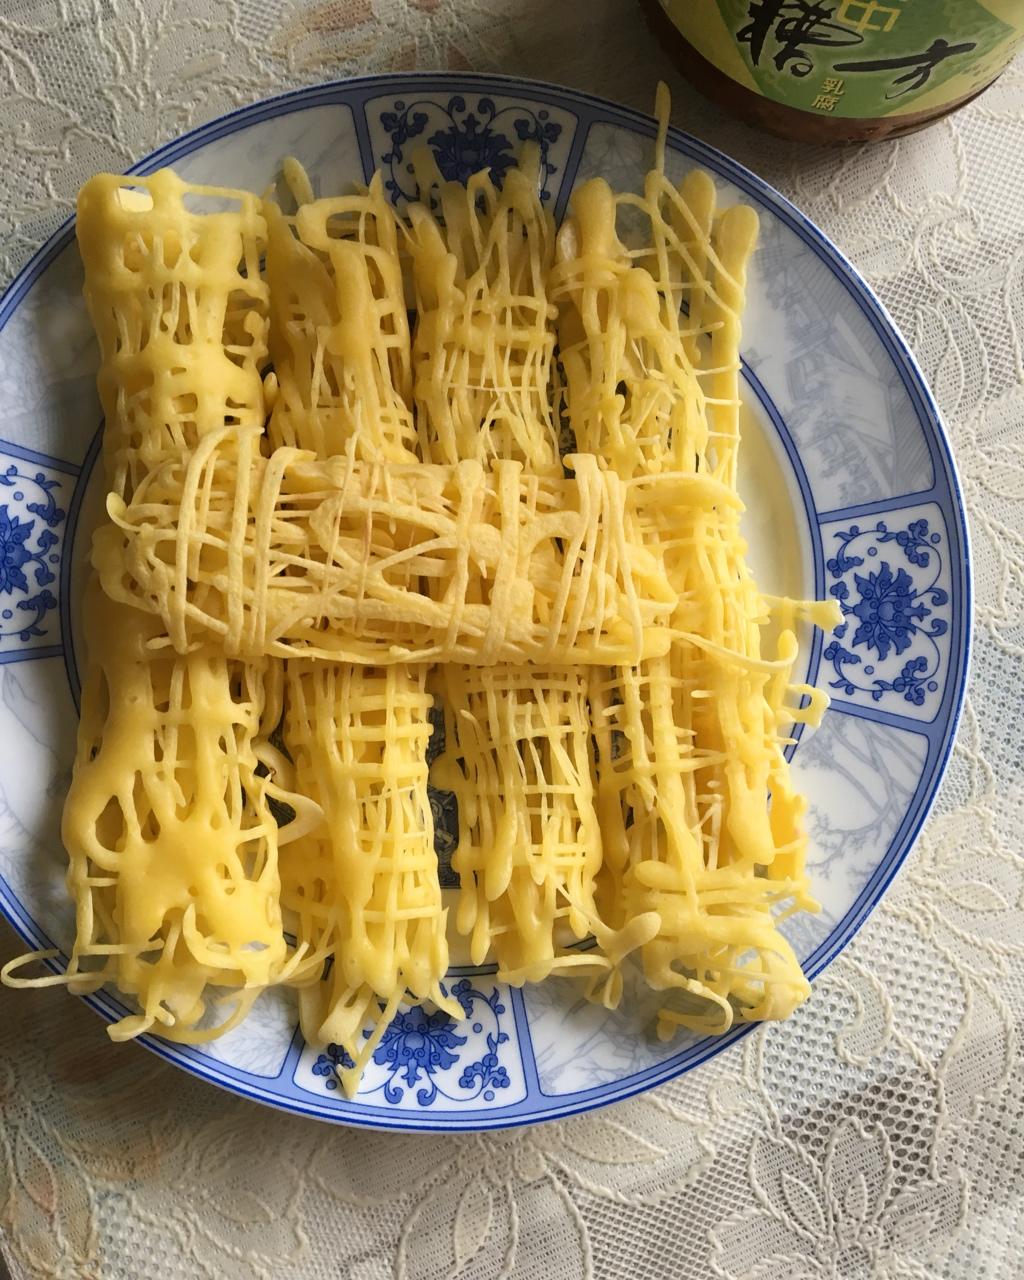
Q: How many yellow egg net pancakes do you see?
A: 5